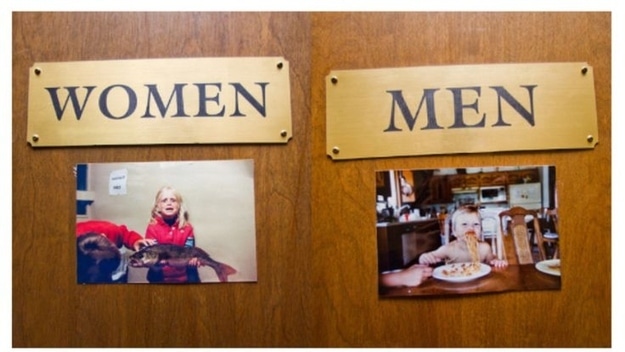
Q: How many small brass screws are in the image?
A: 8